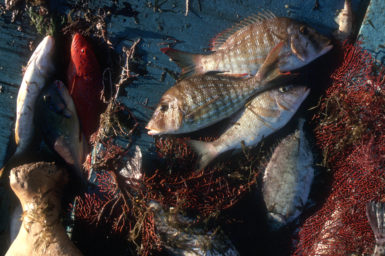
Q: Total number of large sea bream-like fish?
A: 3